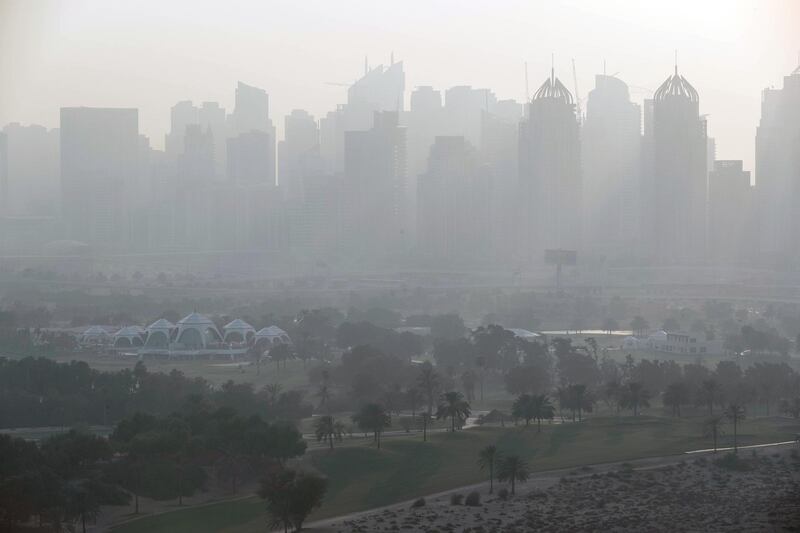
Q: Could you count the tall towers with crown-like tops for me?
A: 2